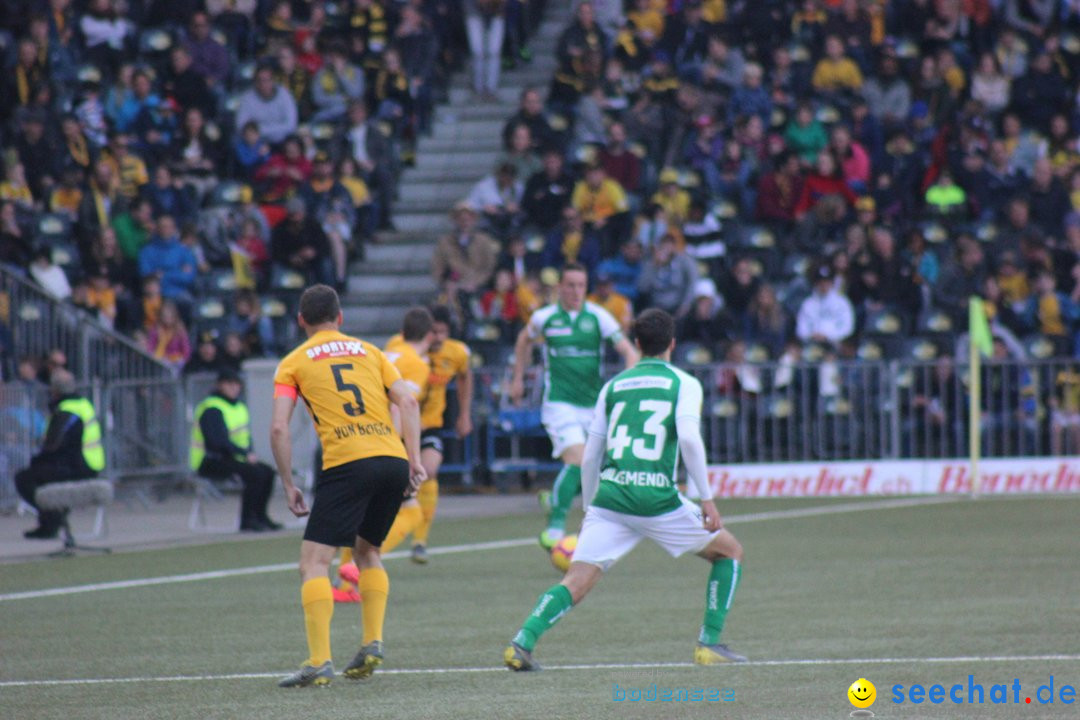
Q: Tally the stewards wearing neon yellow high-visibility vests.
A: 2